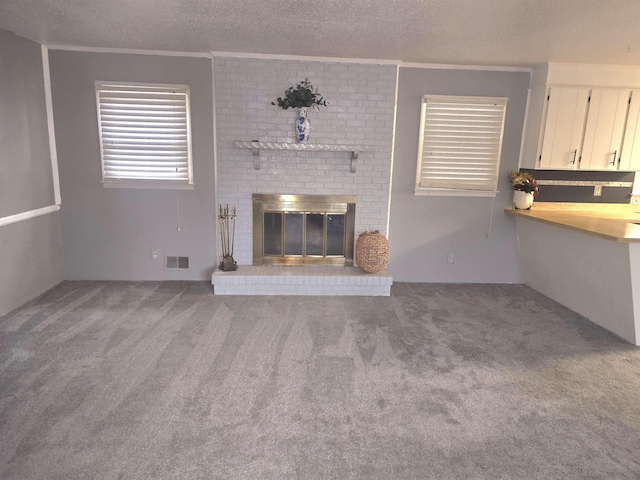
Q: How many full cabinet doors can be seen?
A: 2